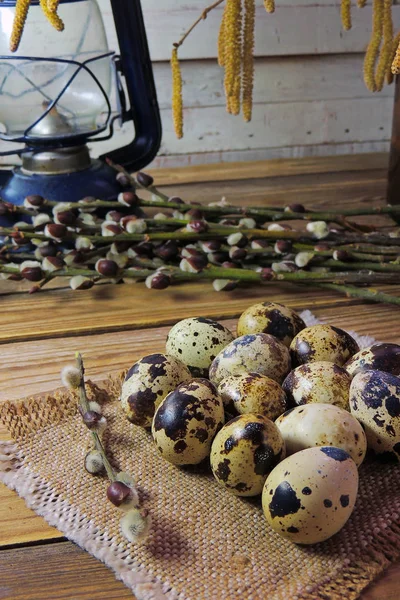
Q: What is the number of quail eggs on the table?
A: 13